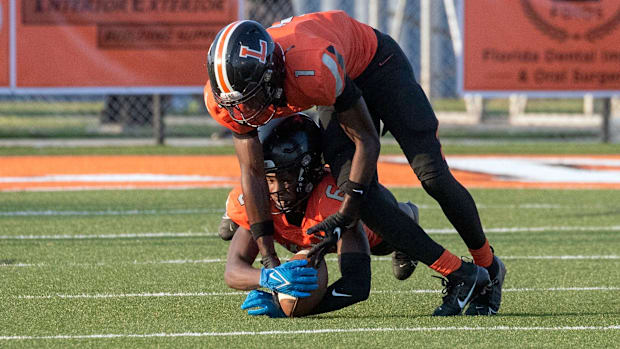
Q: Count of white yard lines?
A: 5